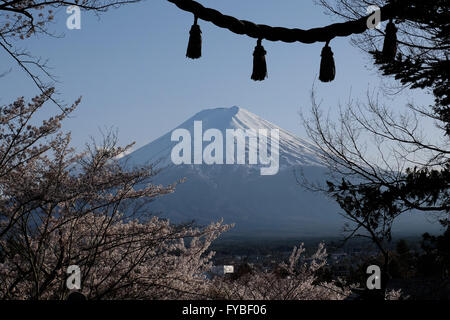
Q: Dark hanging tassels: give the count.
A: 4